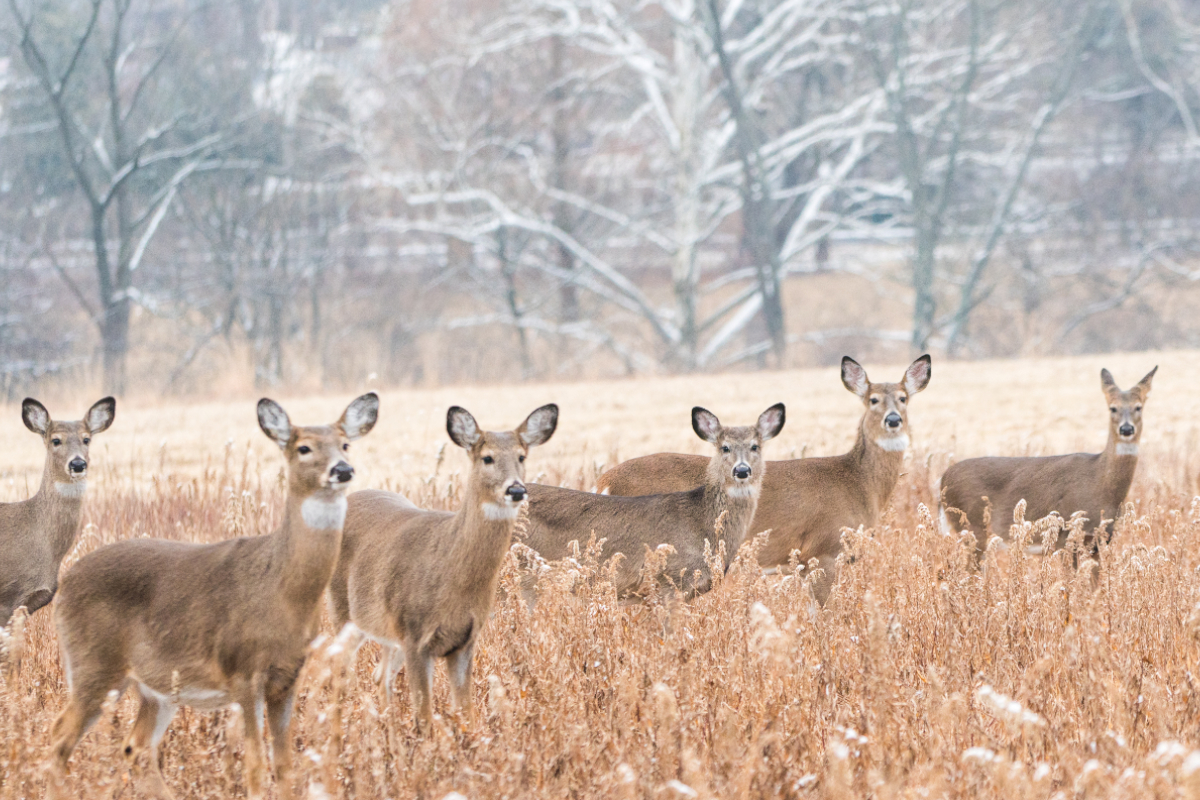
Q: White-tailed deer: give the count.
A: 6